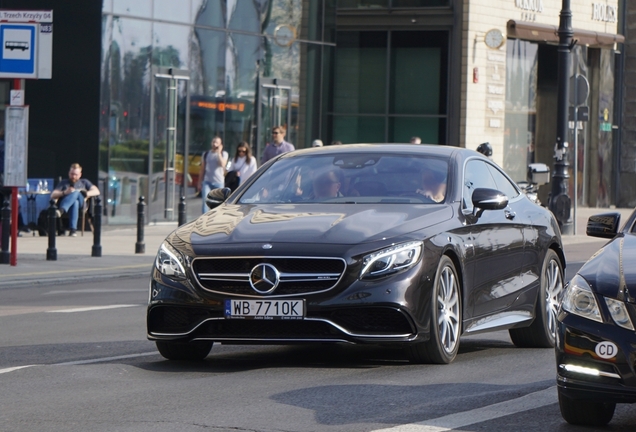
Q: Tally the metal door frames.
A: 2